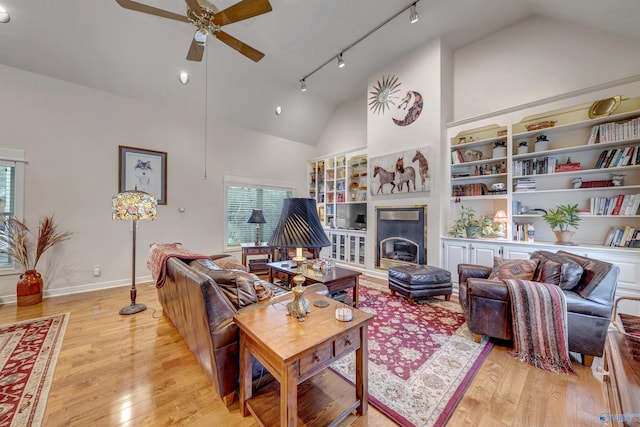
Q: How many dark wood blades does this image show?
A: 5